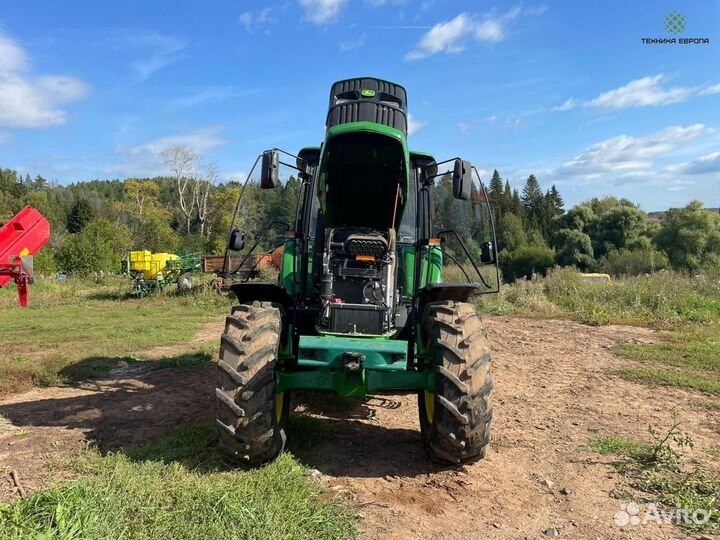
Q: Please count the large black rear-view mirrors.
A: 2